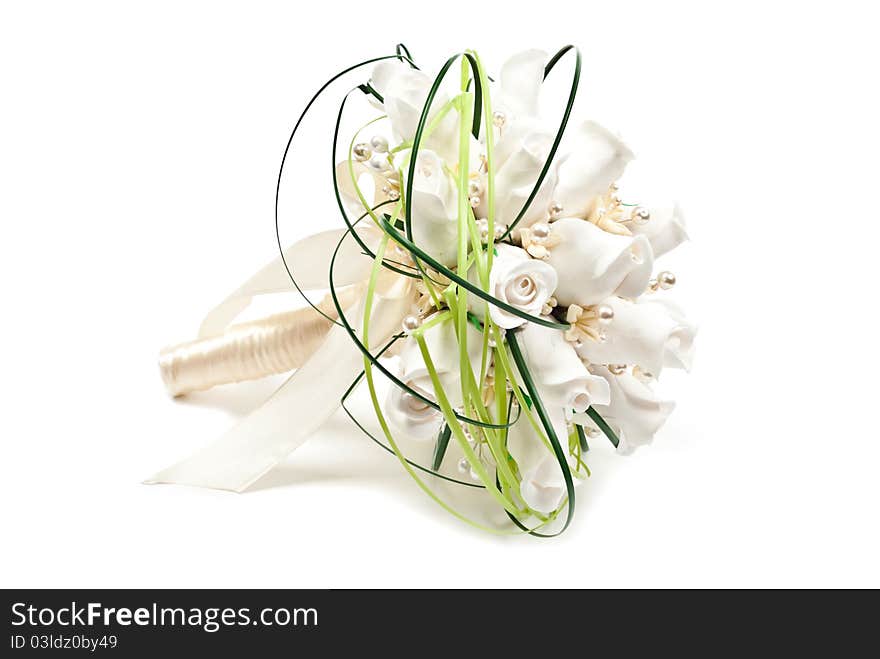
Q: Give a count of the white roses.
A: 13